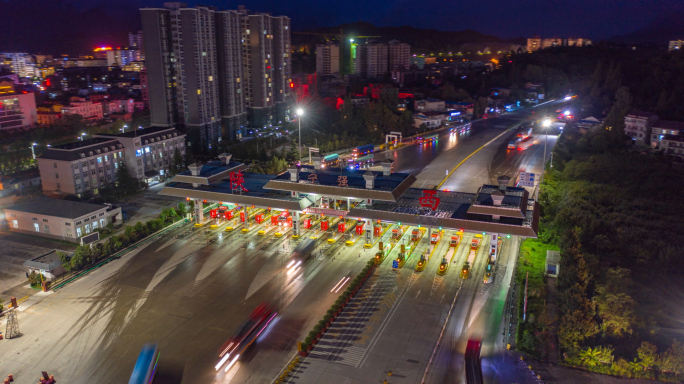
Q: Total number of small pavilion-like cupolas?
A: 8